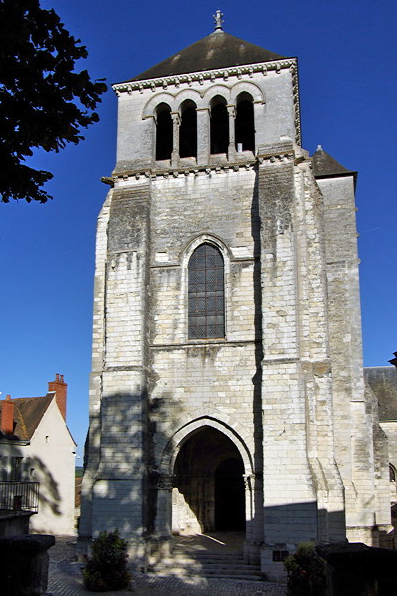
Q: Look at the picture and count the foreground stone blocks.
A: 2